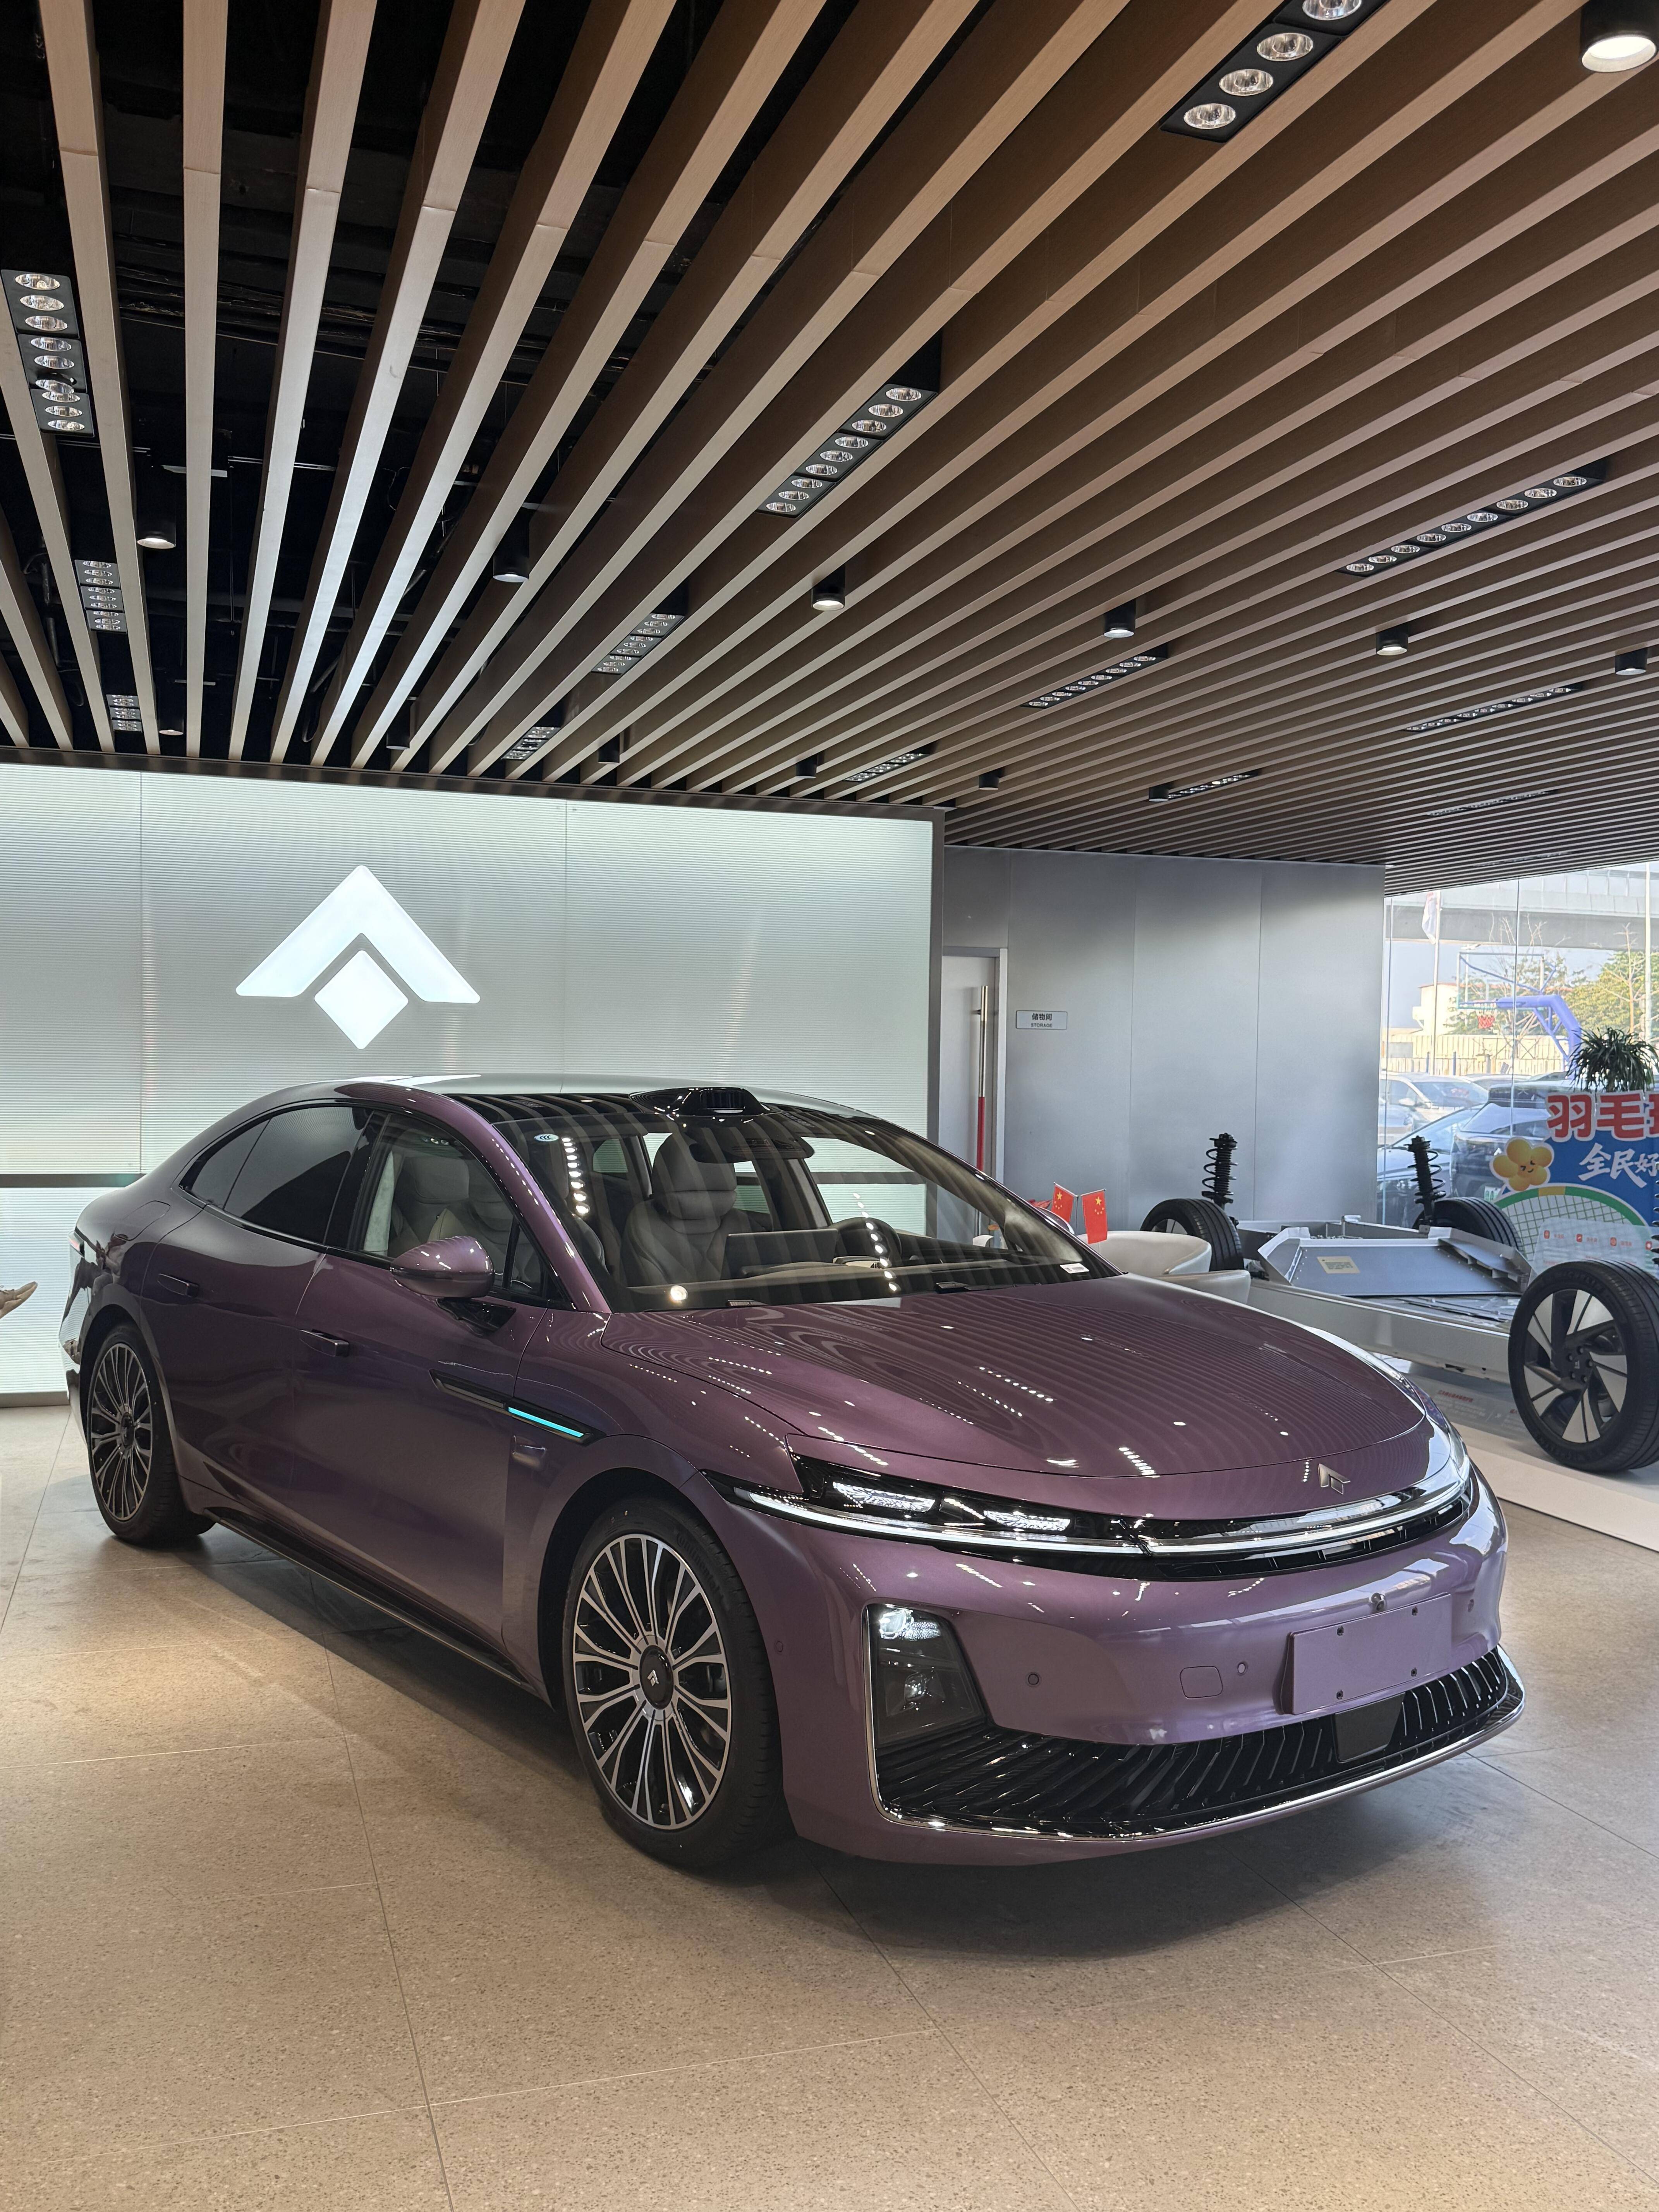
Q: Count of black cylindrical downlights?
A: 13